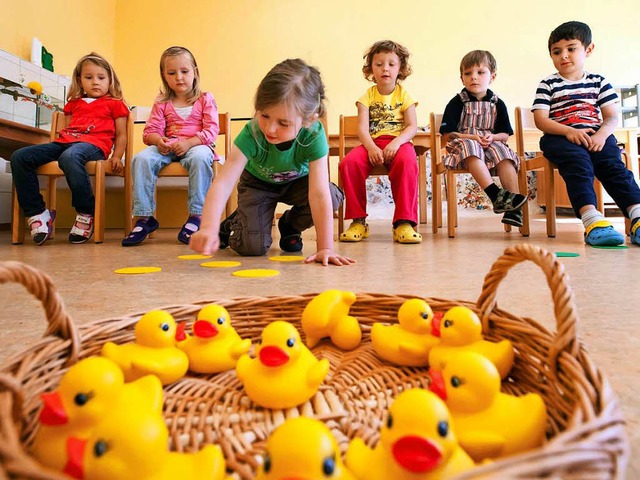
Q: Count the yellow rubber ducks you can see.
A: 11